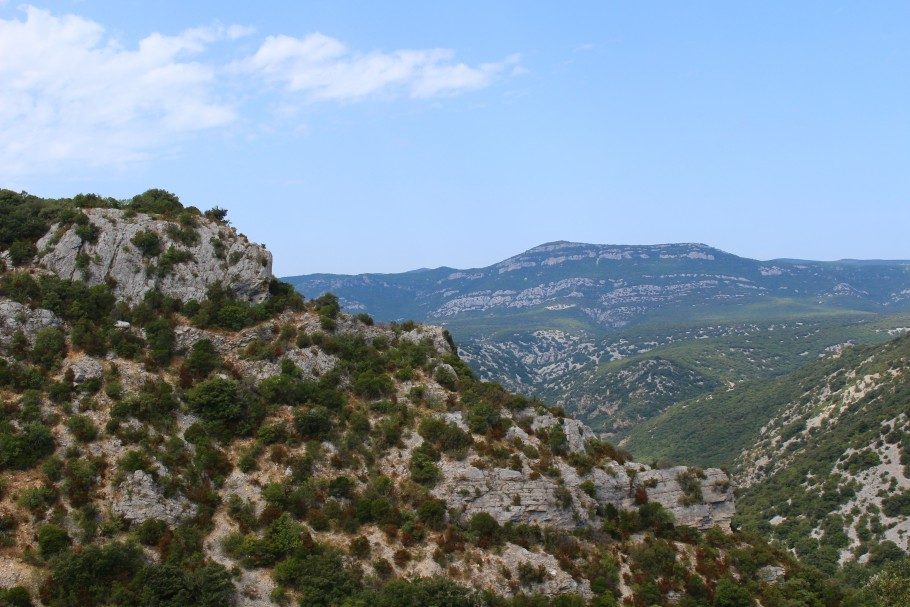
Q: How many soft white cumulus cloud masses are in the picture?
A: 2